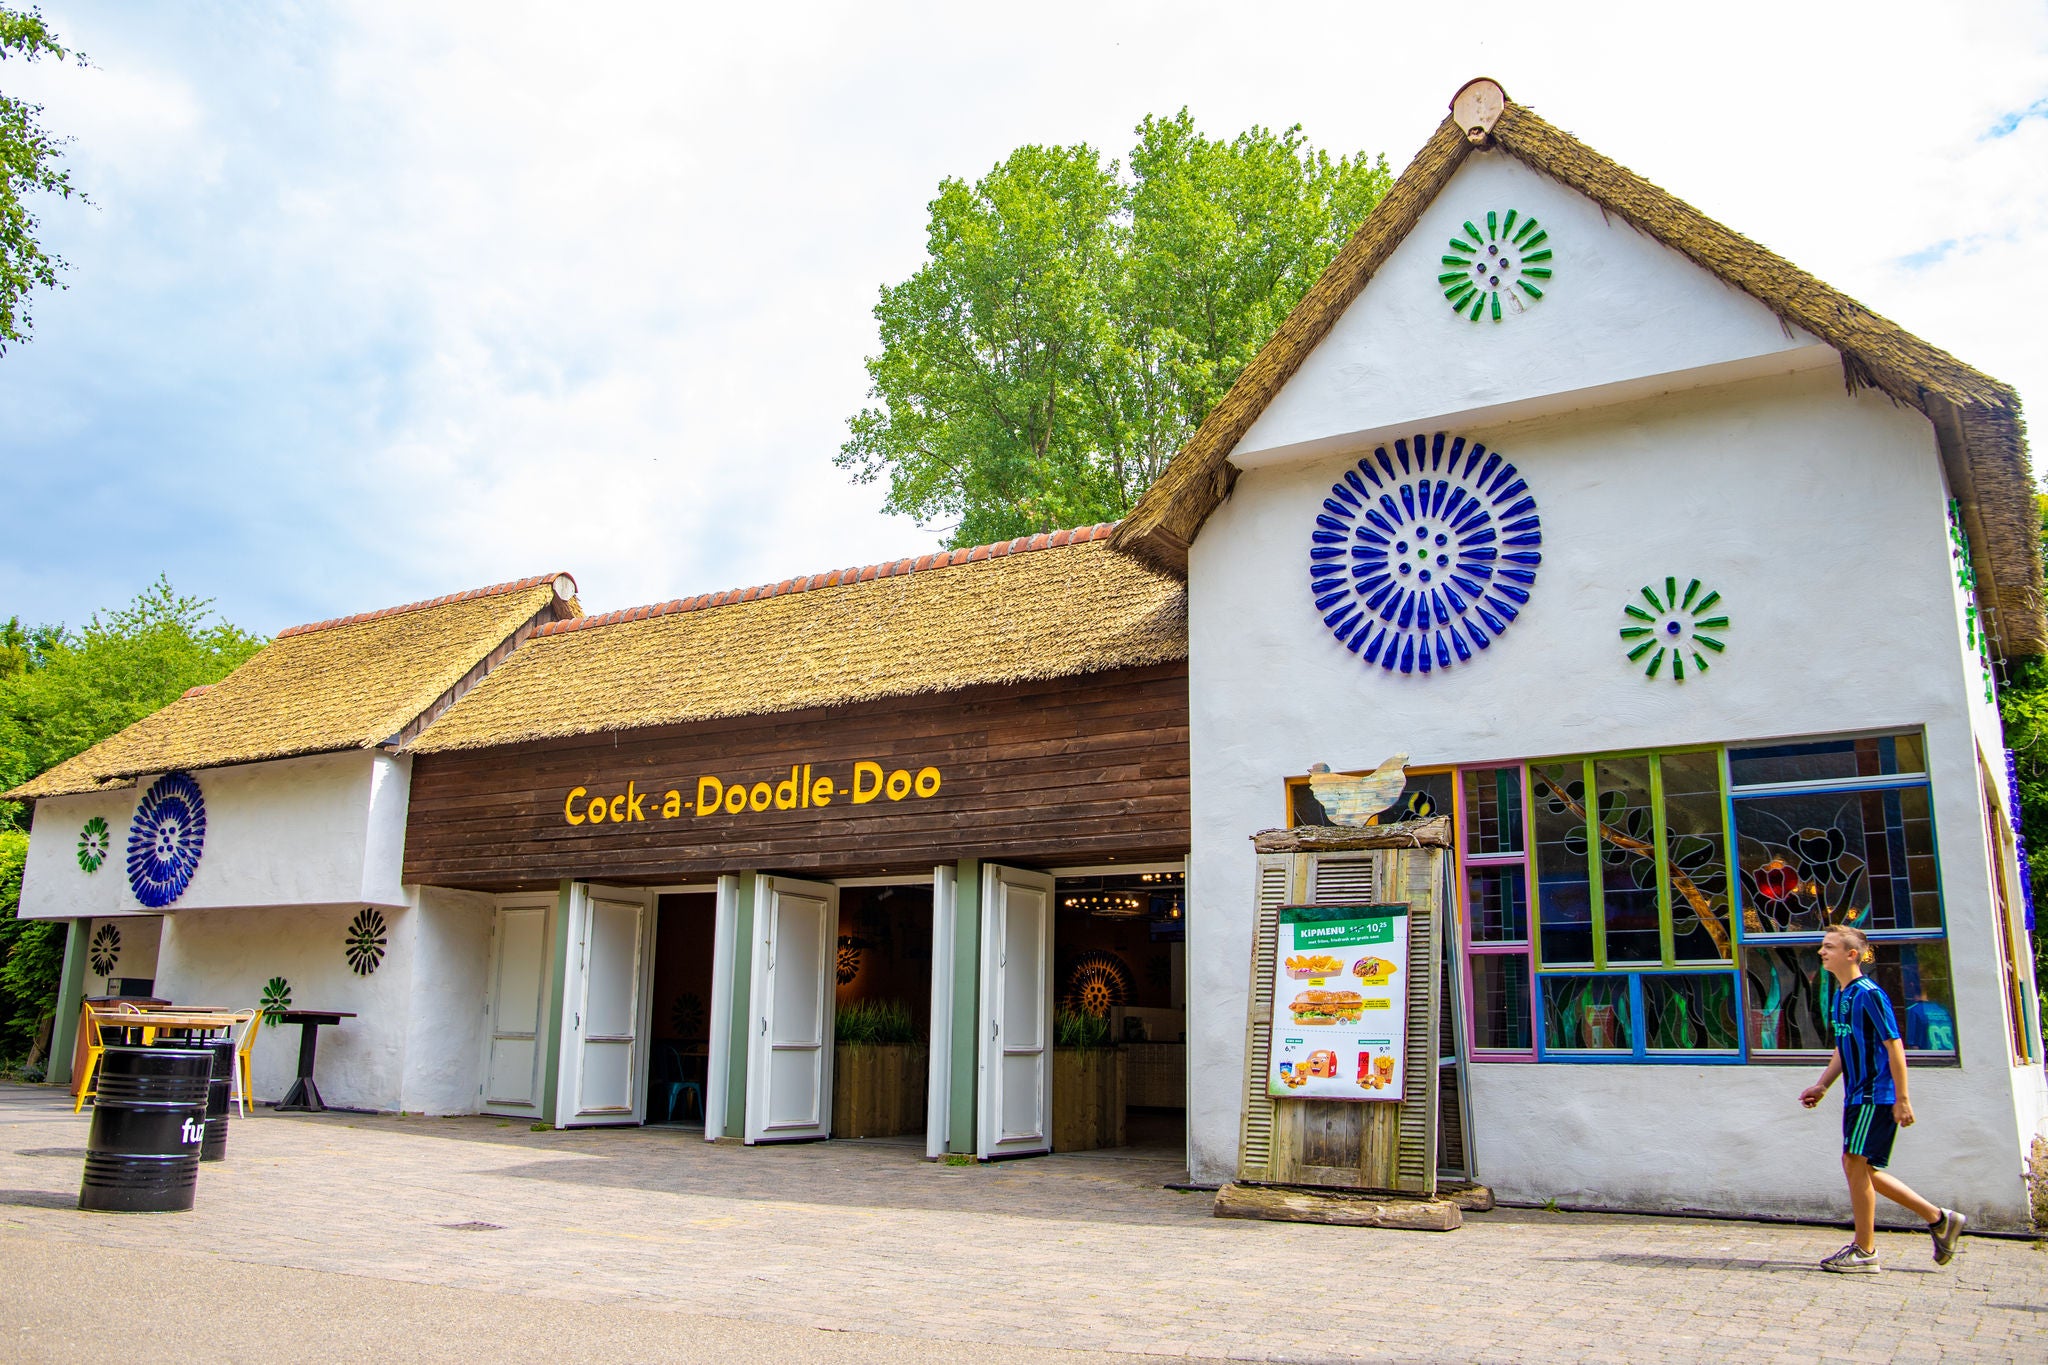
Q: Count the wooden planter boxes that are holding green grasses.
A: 2